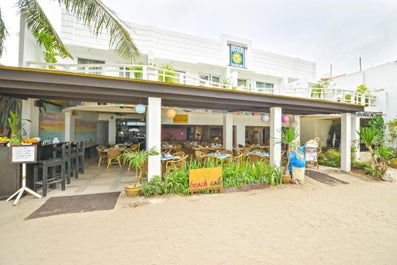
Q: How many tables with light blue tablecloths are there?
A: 3